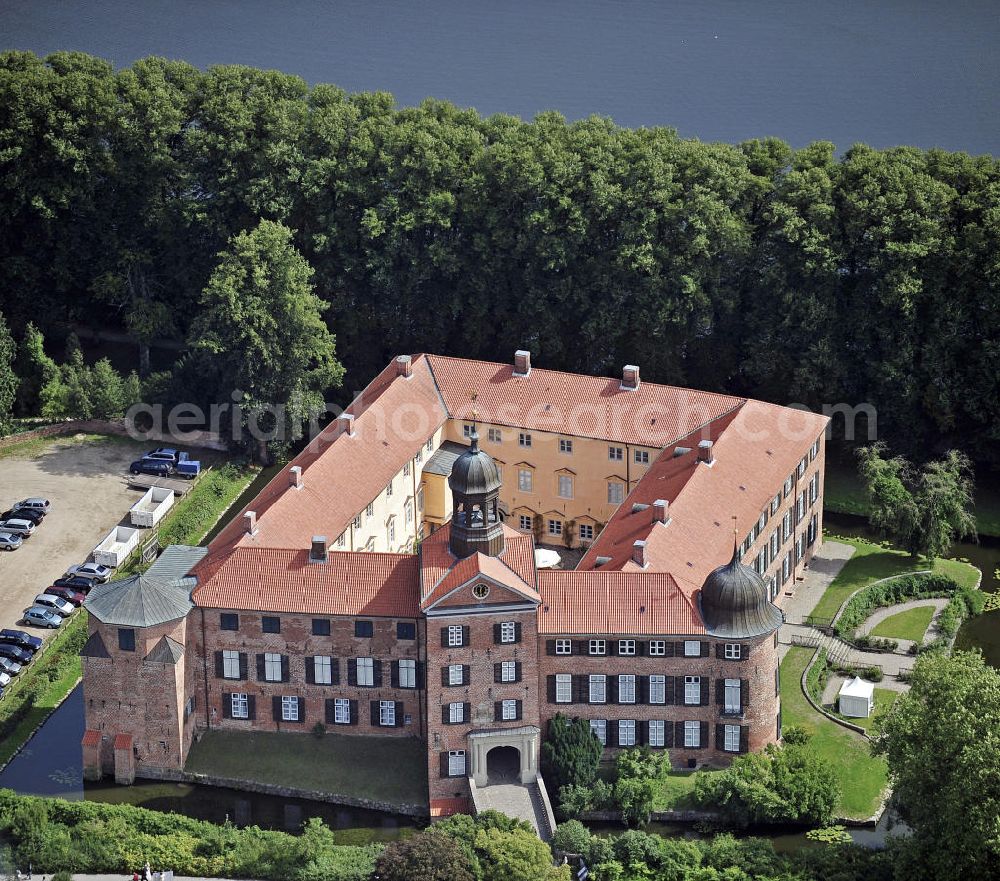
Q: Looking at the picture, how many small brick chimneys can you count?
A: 10